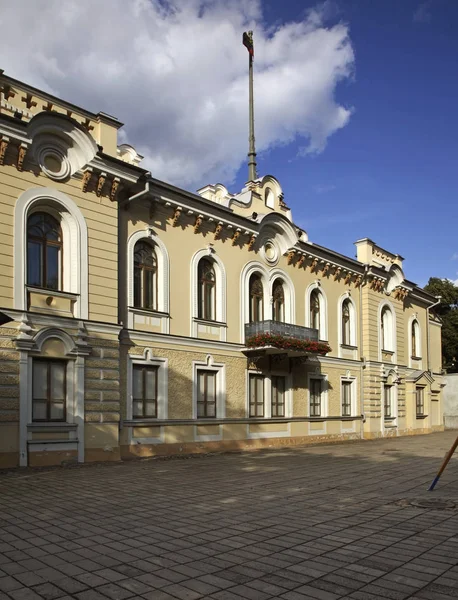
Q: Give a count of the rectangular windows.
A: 9